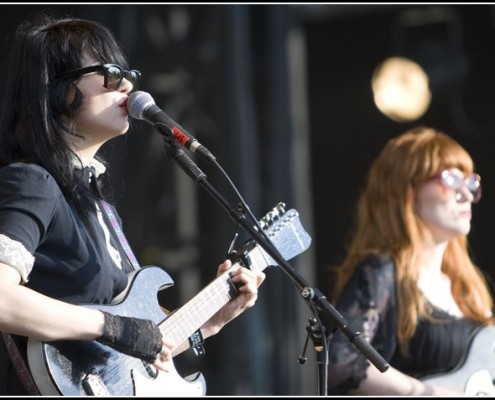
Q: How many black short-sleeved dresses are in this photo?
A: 1